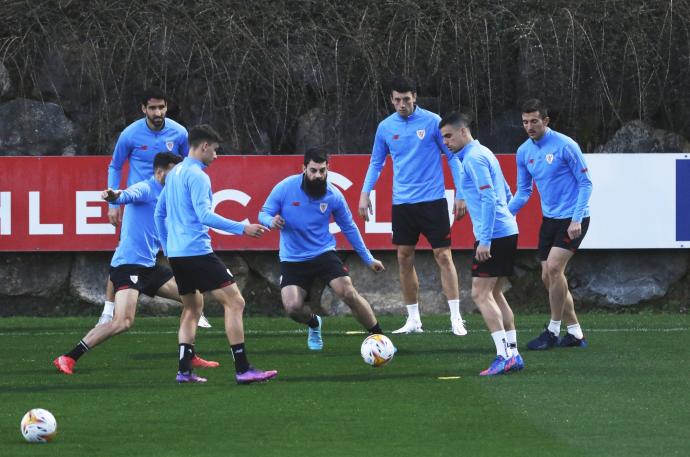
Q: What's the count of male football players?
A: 7